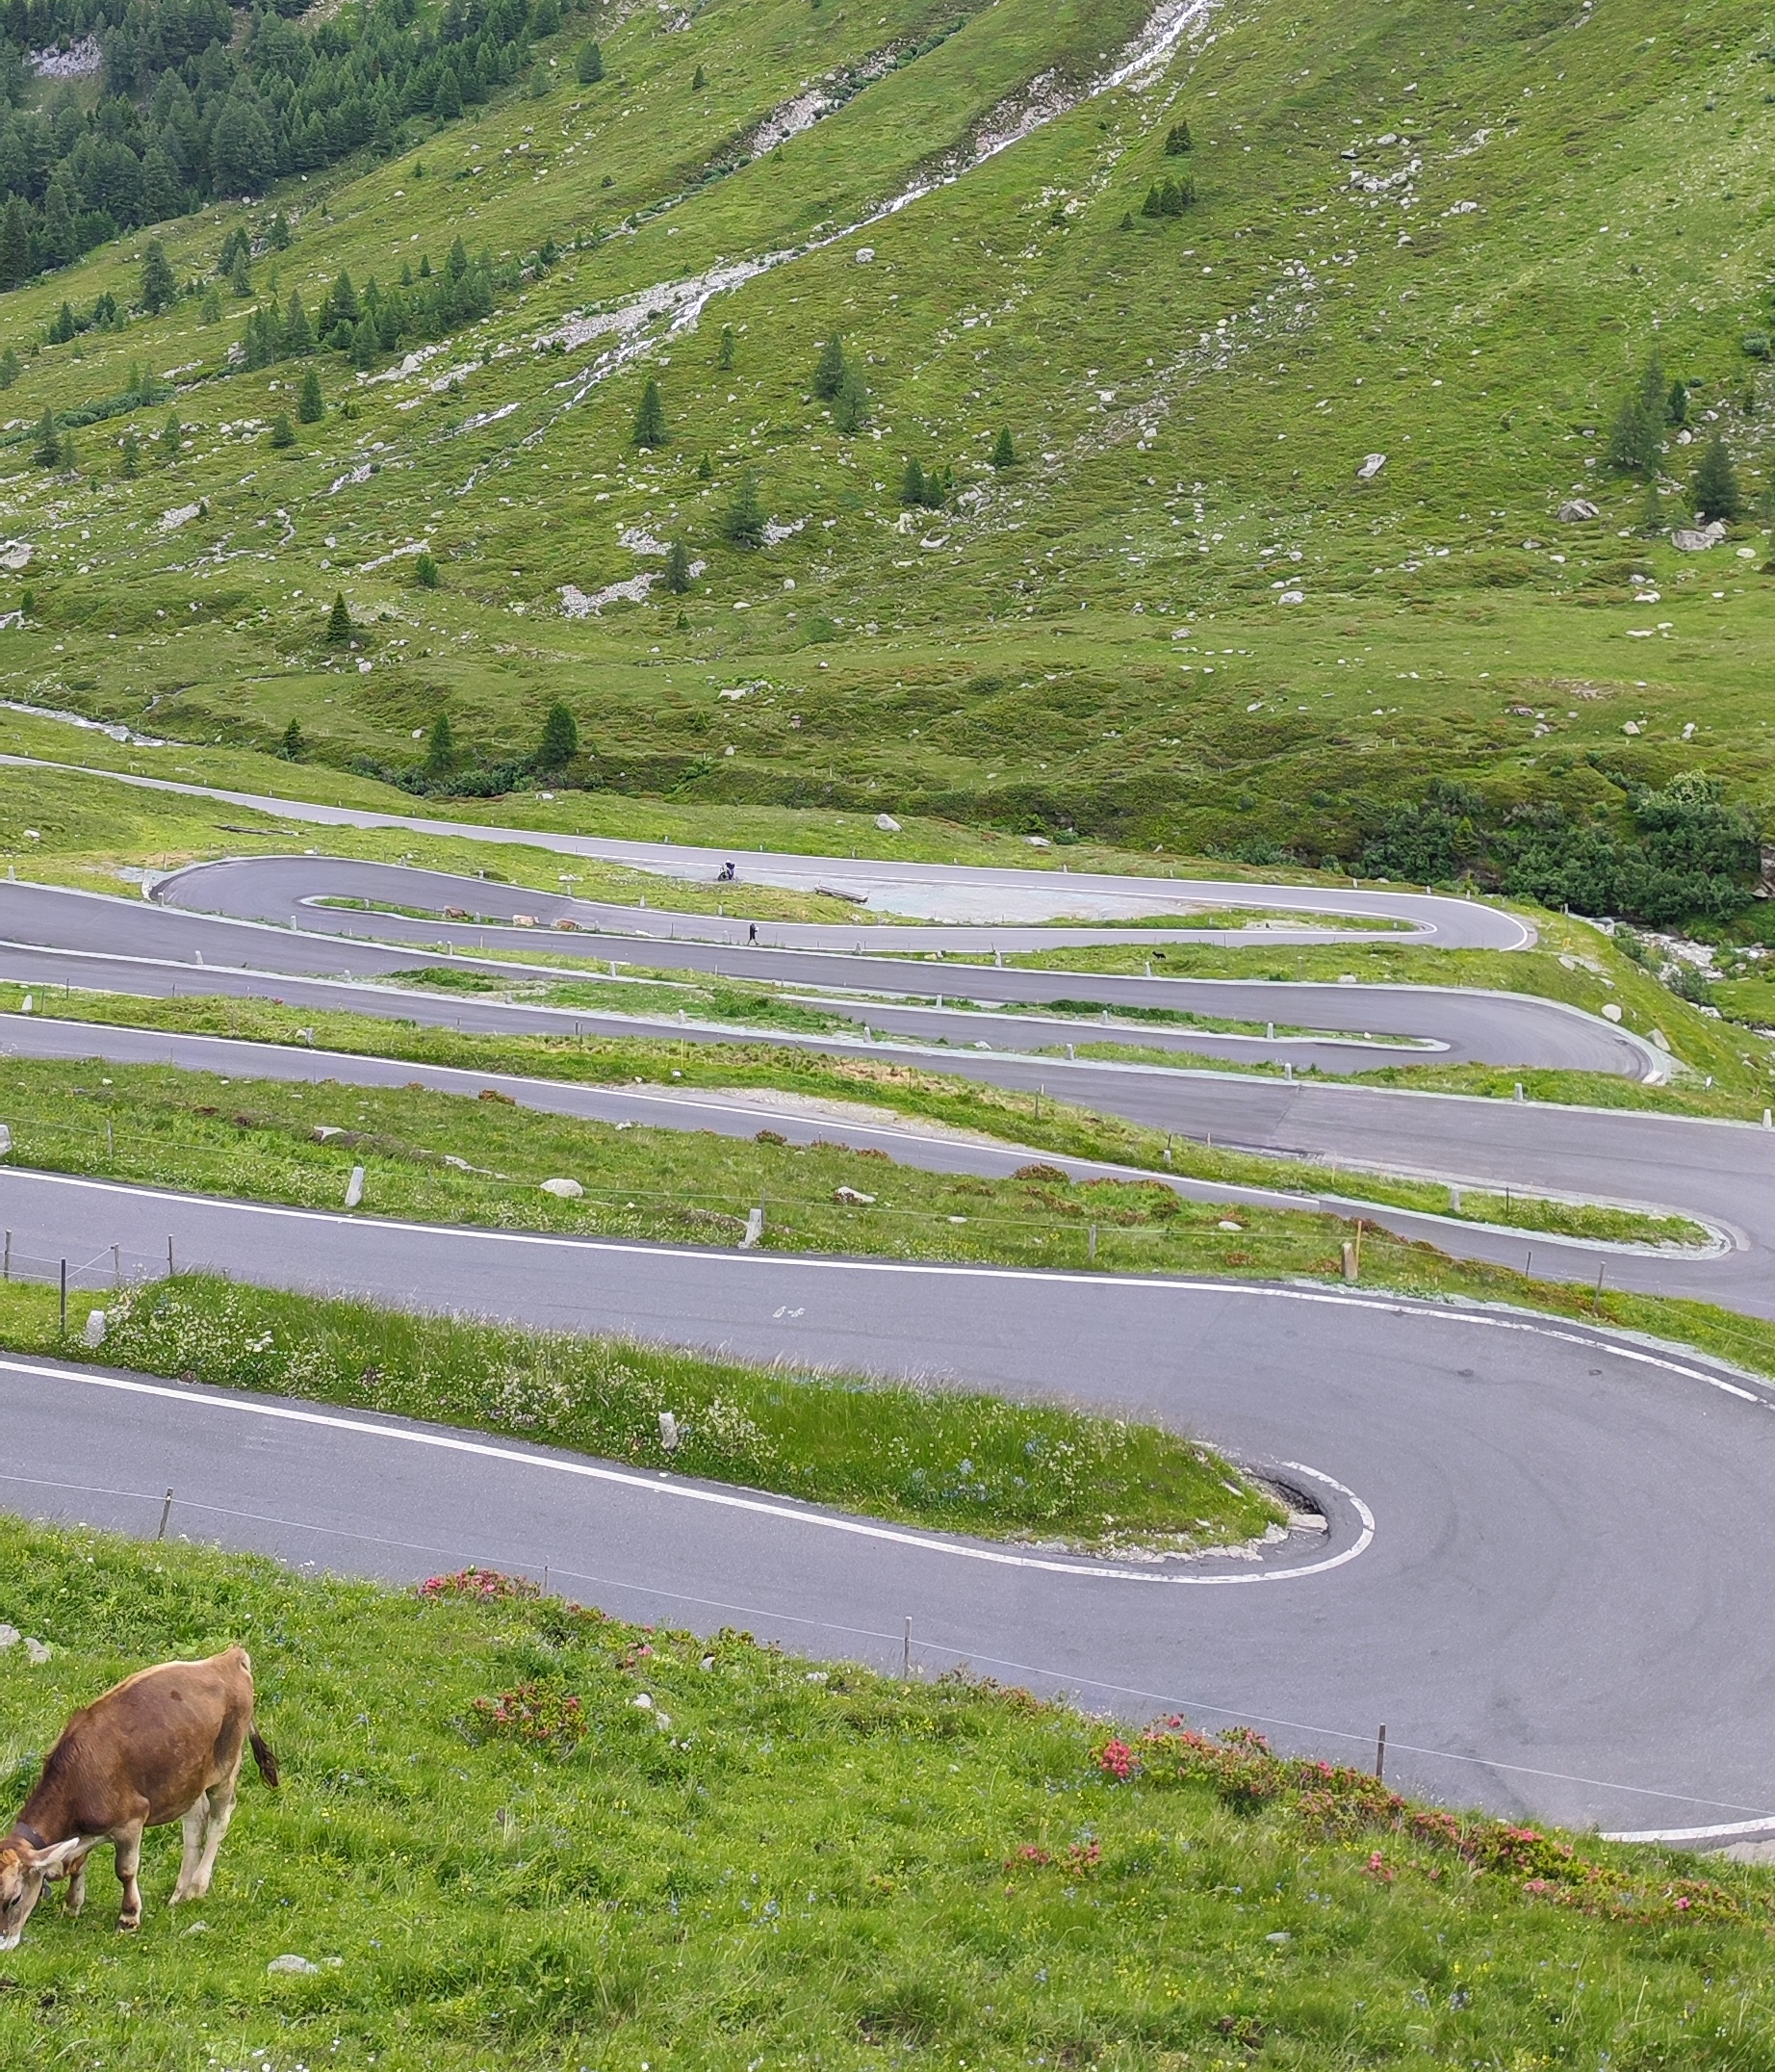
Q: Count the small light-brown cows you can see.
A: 3